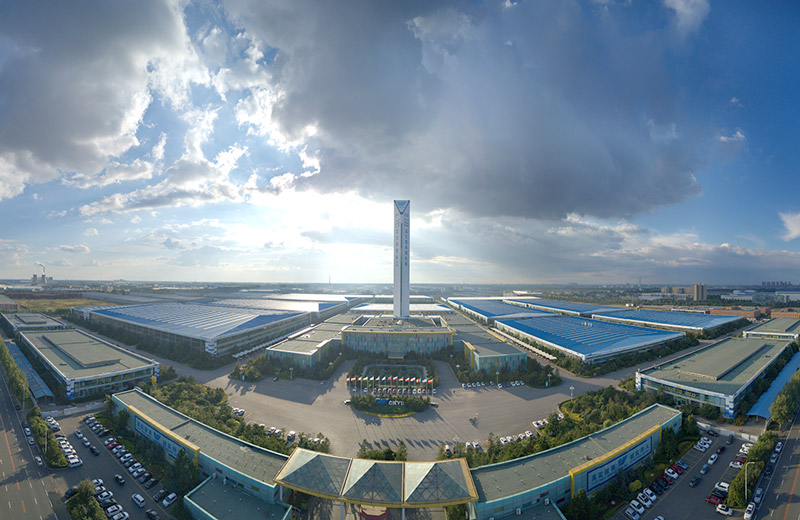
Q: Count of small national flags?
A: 15